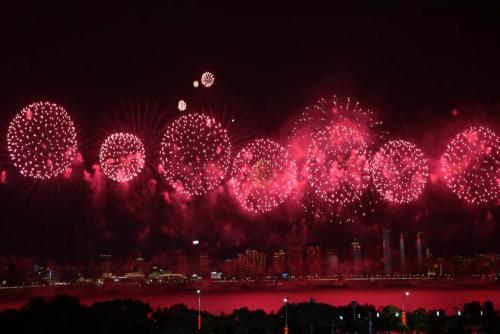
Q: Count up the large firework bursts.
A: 7